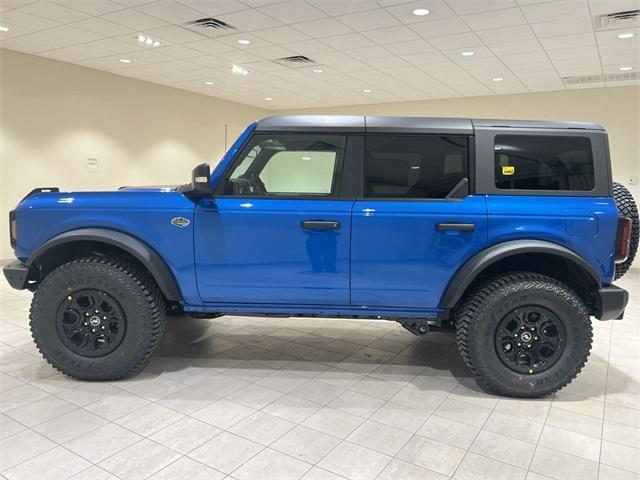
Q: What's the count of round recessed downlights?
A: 12